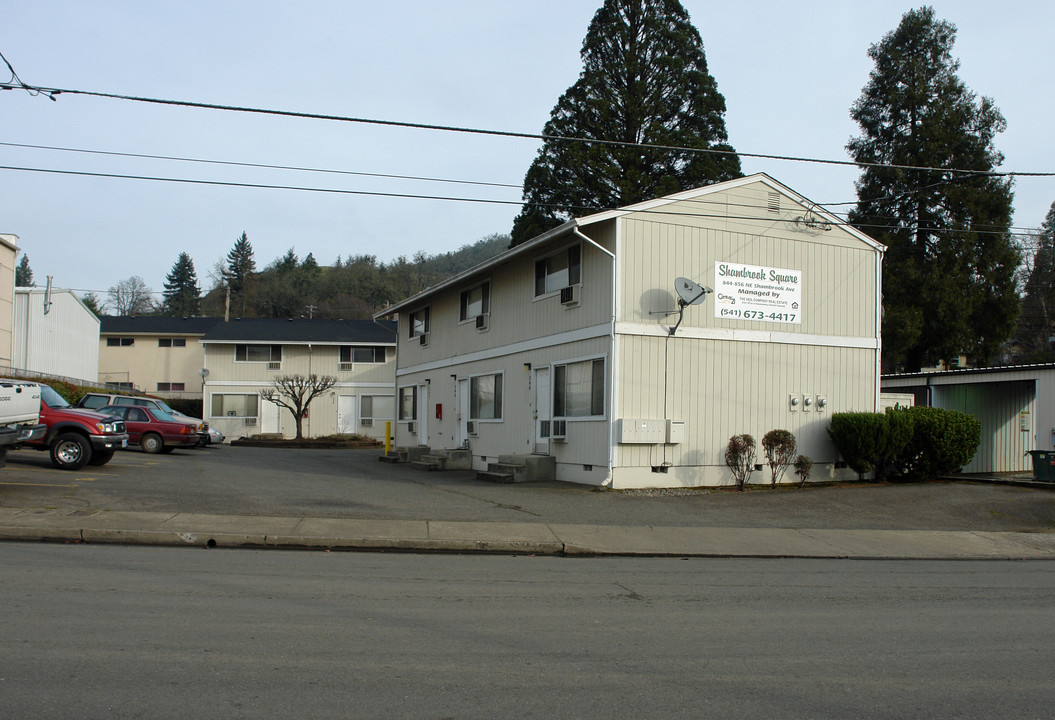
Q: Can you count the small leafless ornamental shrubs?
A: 3